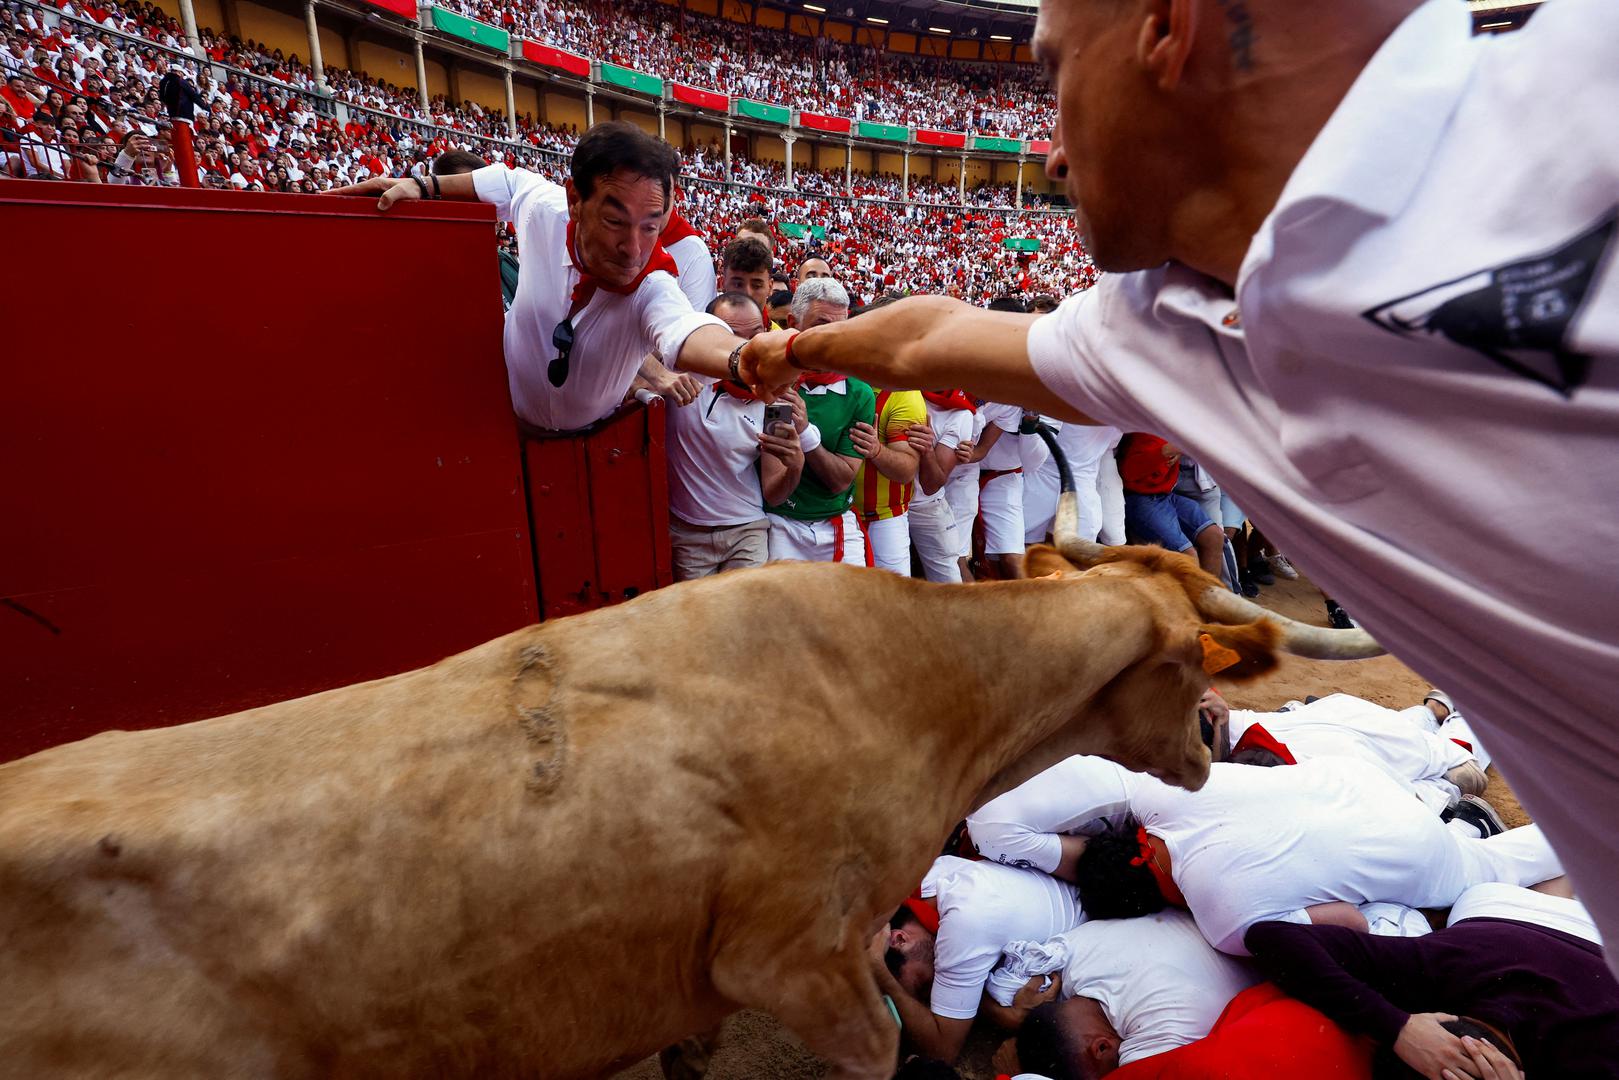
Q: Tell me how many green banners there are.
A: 7